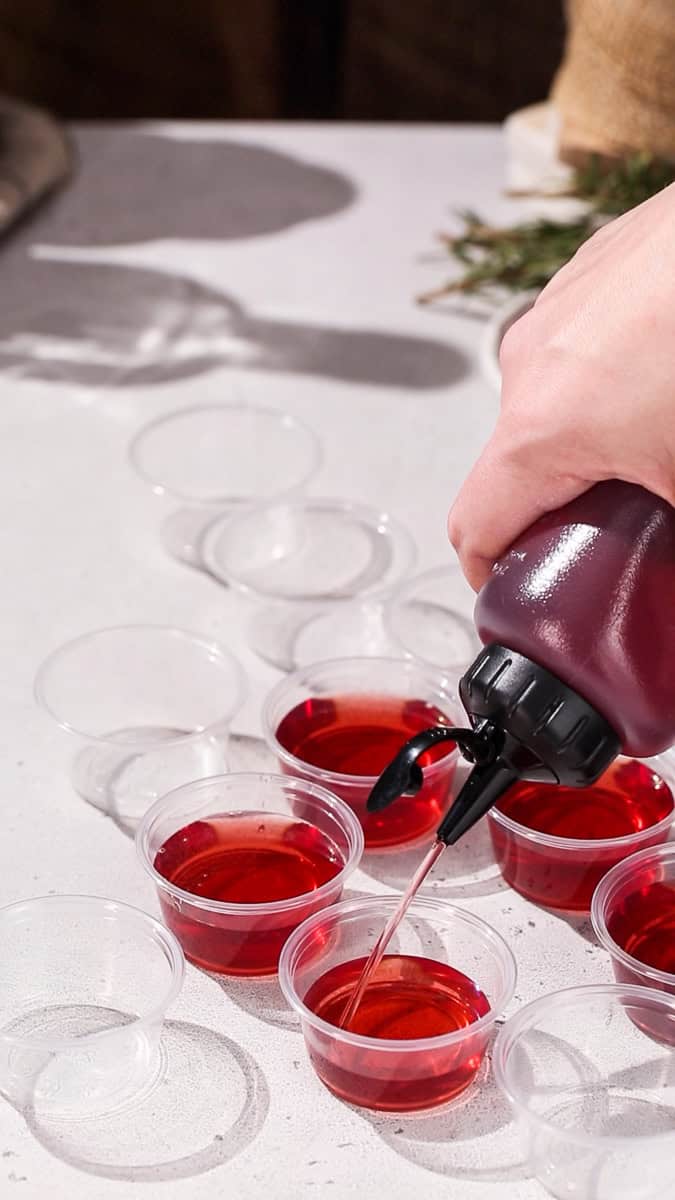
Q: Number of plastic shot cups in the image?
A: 11